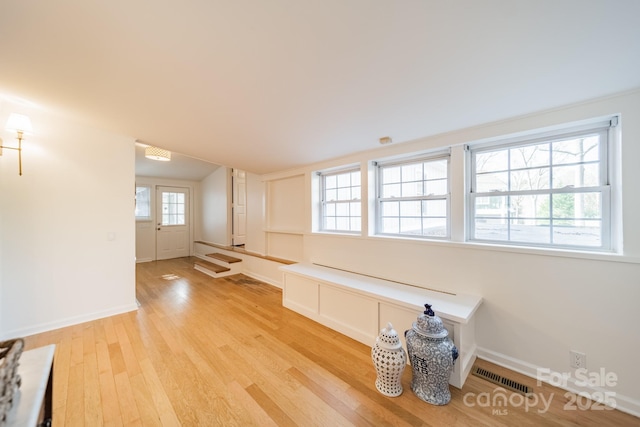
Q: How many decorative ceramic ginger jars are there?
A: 2